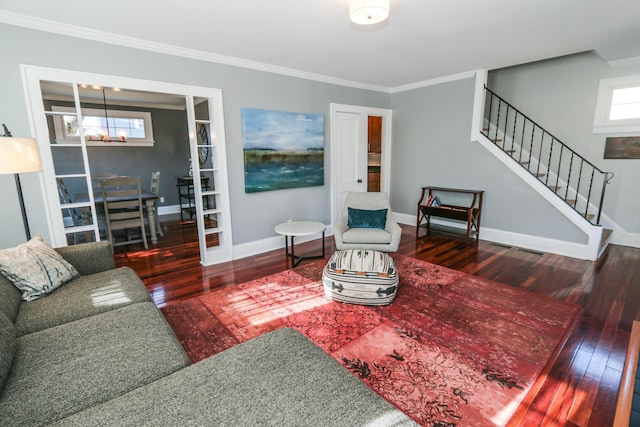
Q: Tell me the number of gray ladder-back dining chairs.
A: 4